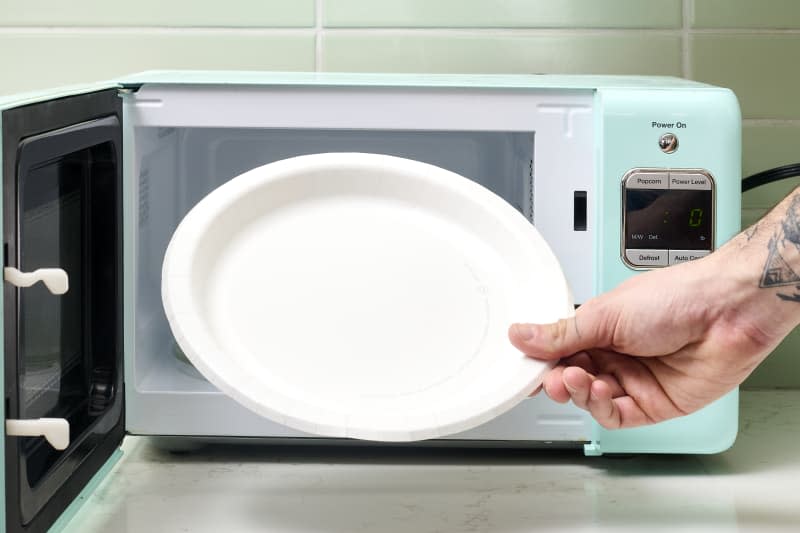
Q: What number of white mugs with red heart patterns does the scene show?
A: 0